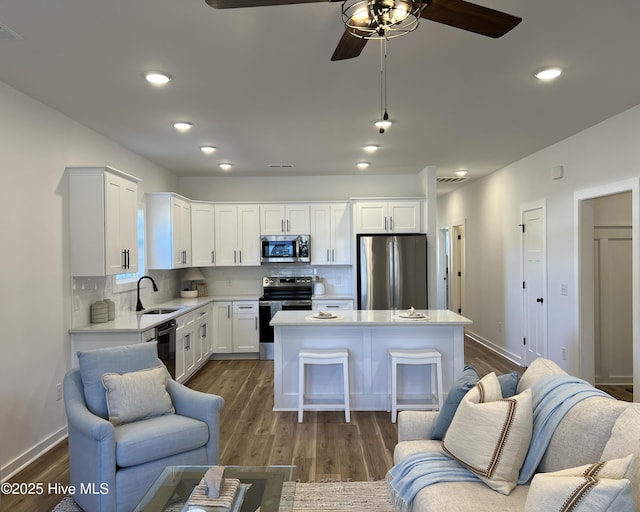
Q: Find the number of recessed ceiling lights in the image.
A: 9